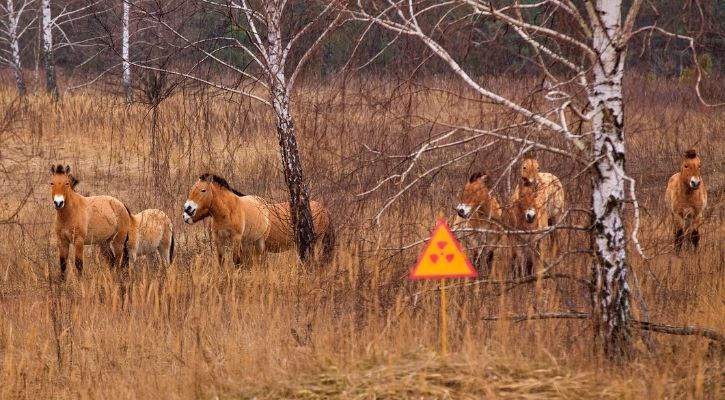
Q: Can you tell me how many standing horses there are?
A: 8